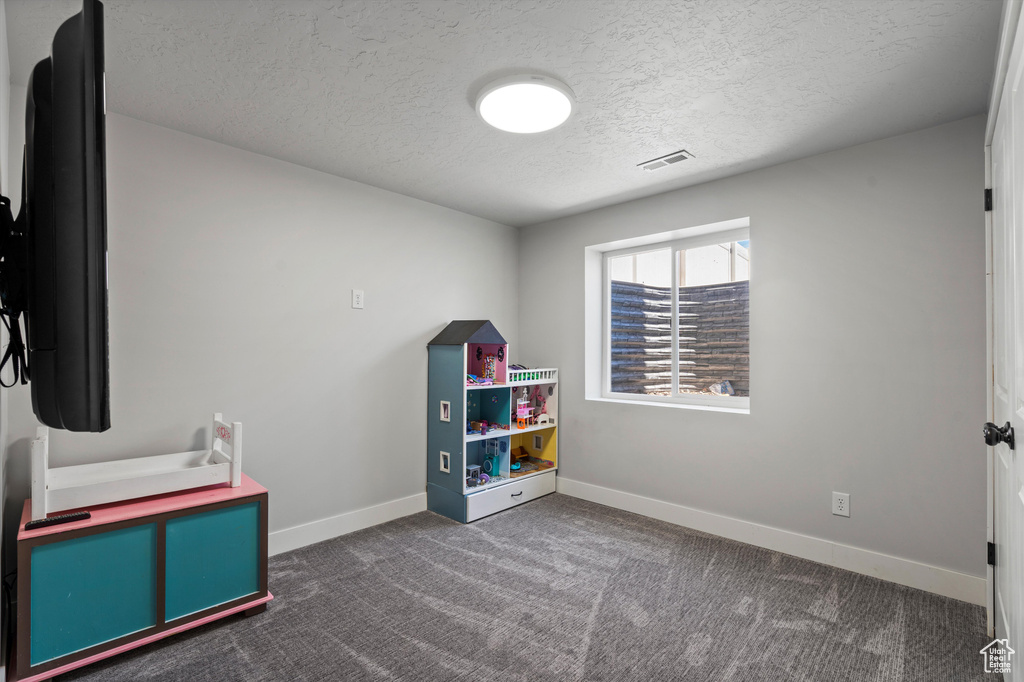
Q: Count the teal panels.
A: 2